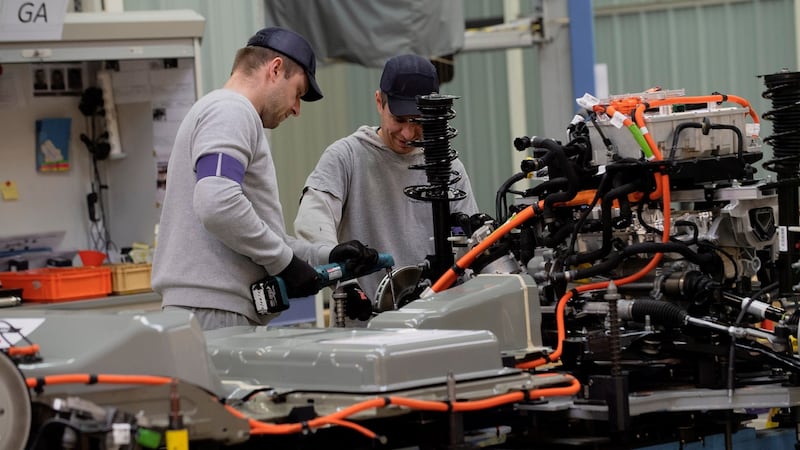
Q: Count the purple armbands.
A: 1